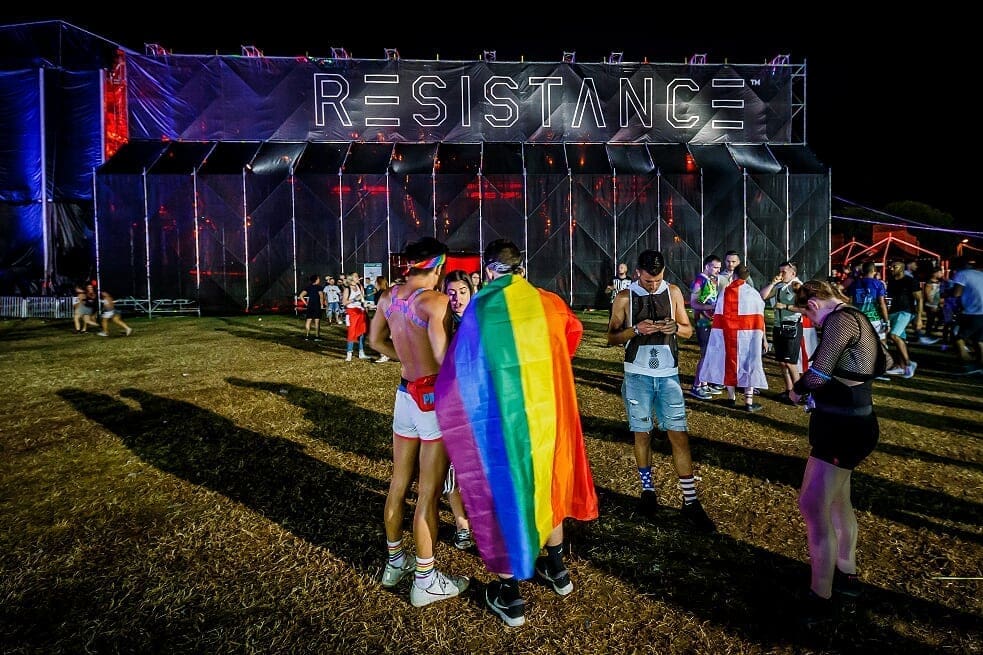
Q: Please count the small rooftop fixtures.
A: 9